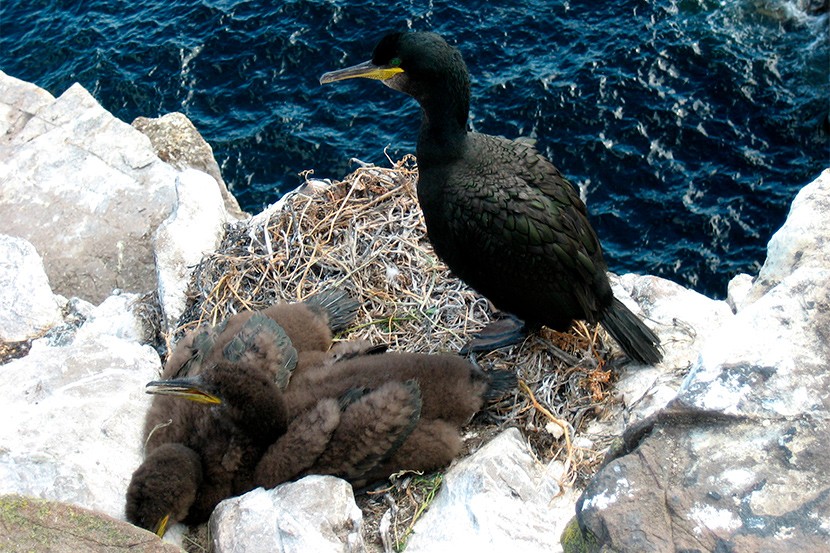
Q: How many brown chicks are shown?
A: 2